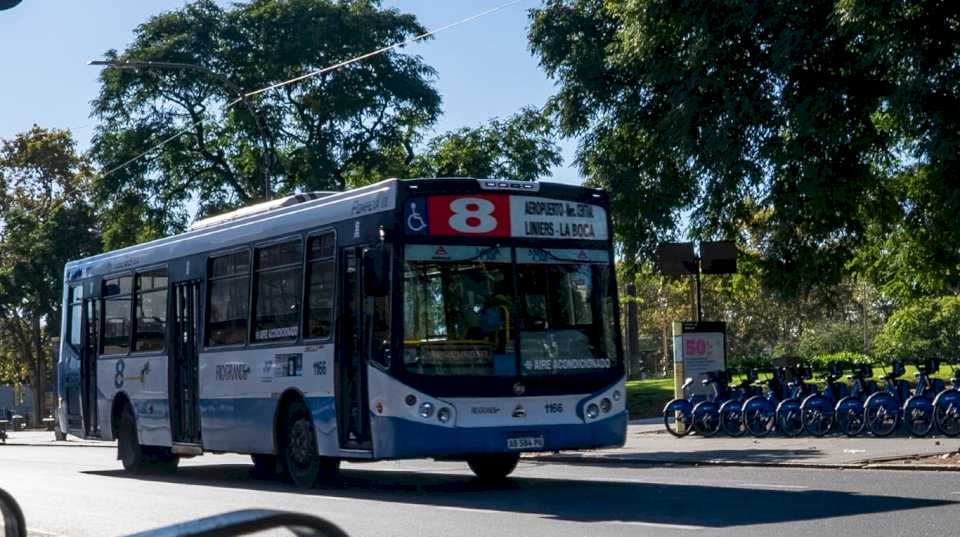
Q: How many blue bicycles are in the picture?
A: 10